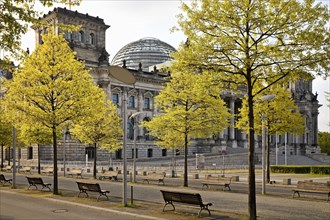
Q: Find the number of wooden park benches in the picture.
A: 12